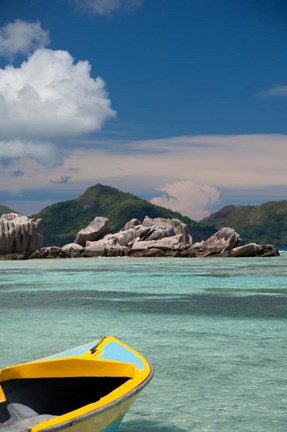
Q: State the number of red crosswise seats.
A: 0